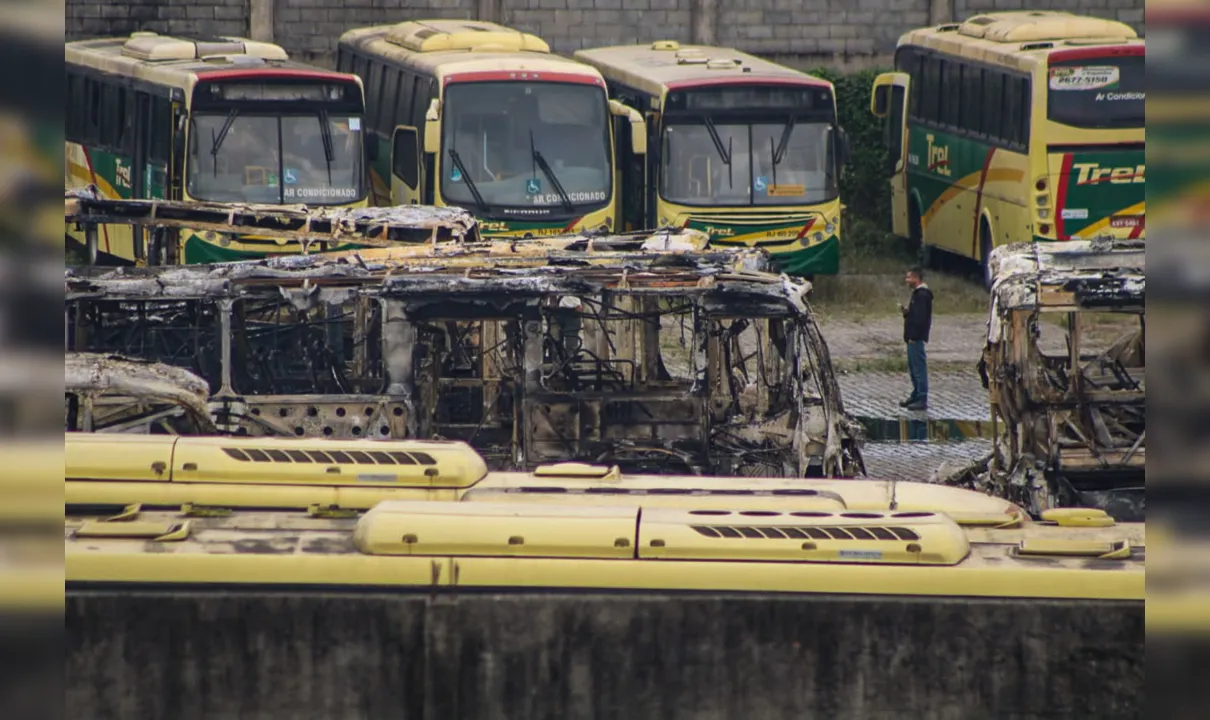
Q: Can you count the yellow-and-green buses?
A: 4